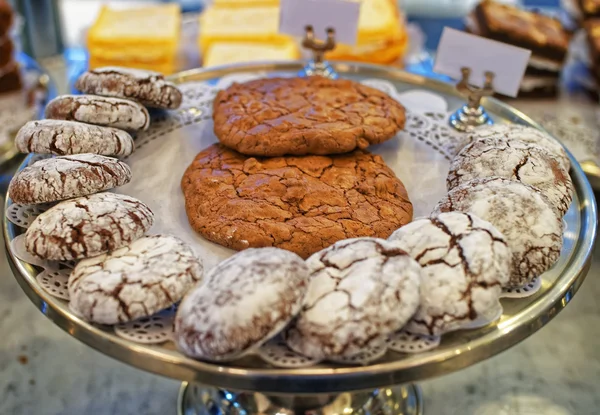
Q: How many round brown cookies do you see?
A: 2